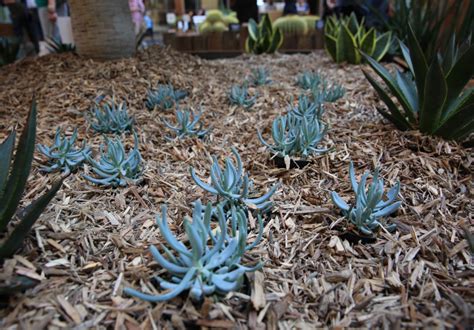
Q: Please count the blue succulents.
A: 14